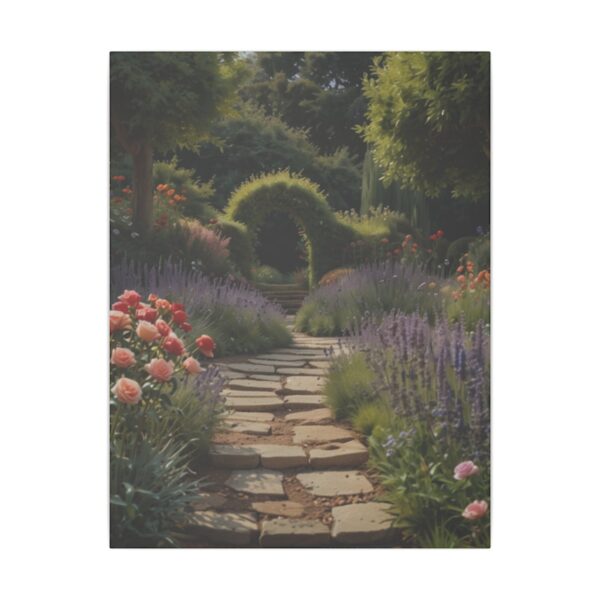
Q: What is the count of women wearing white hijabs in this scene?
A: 0